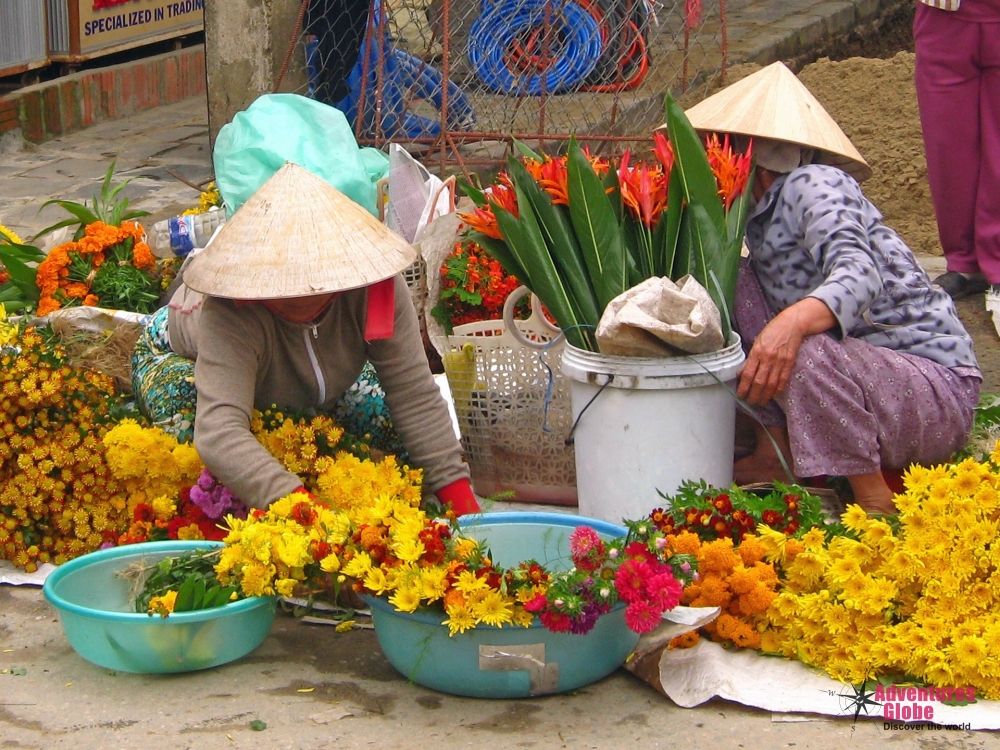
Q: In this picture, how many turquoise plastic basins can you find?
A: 2